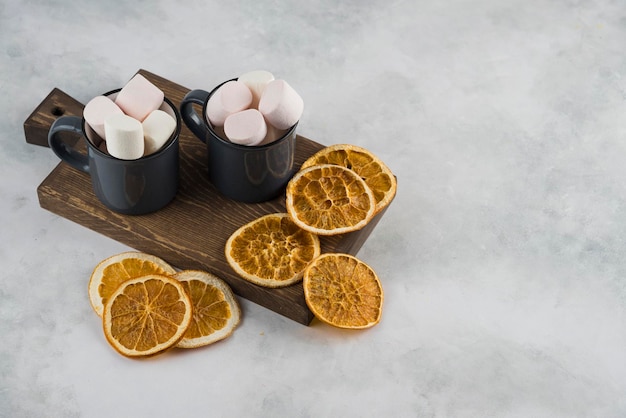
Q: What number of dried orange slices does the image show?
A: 7